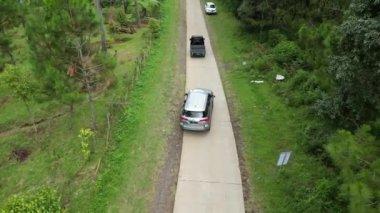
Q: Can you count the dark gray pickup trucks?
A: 1